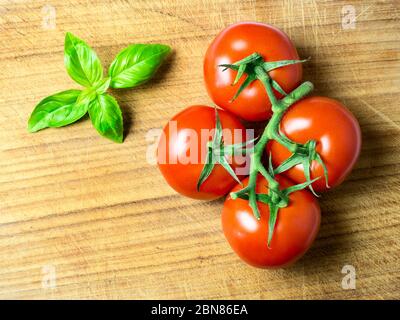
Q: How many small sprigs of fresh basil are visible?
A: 1